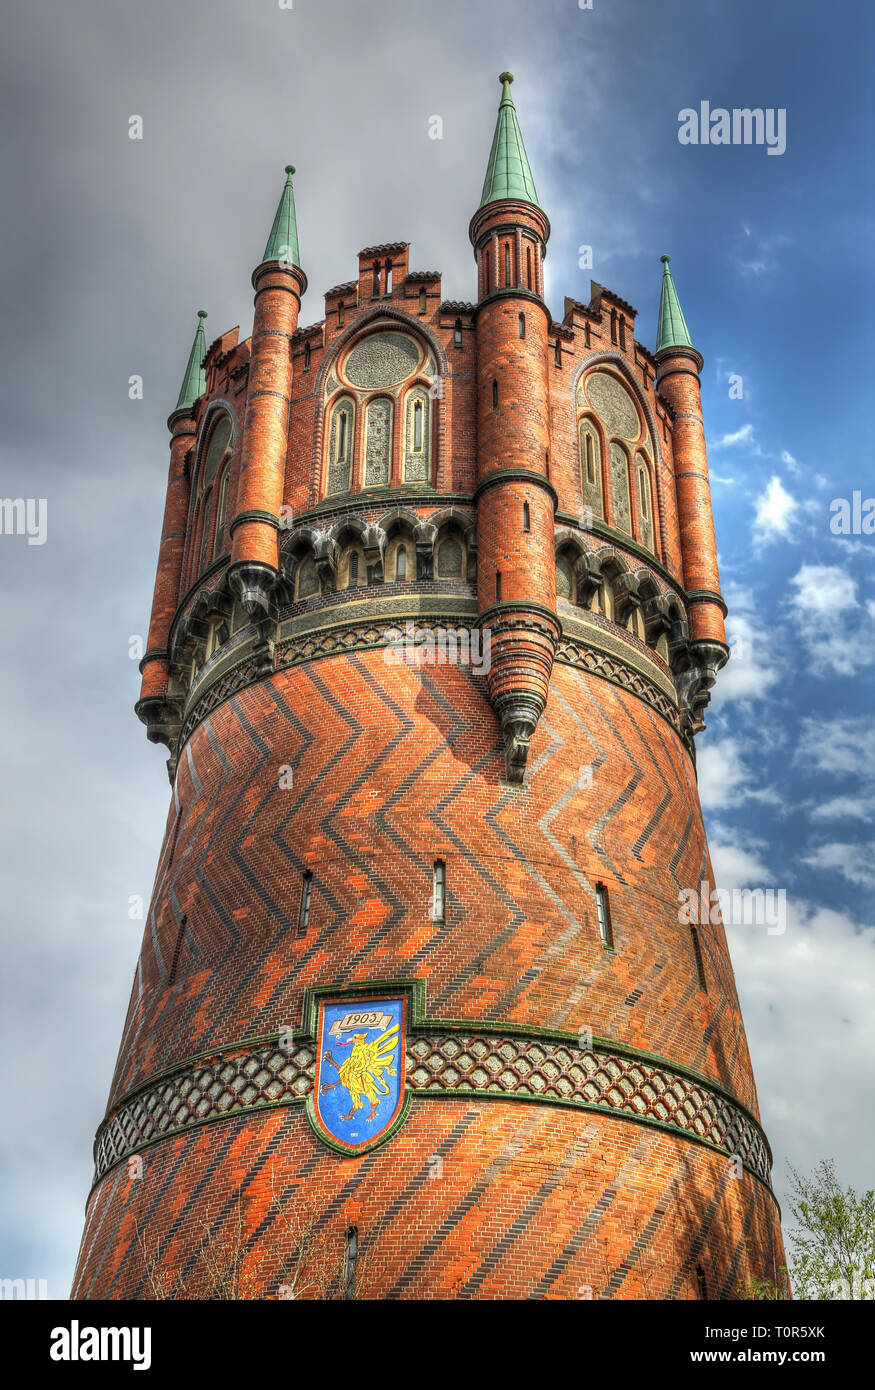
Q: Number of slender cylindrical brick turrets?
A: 4